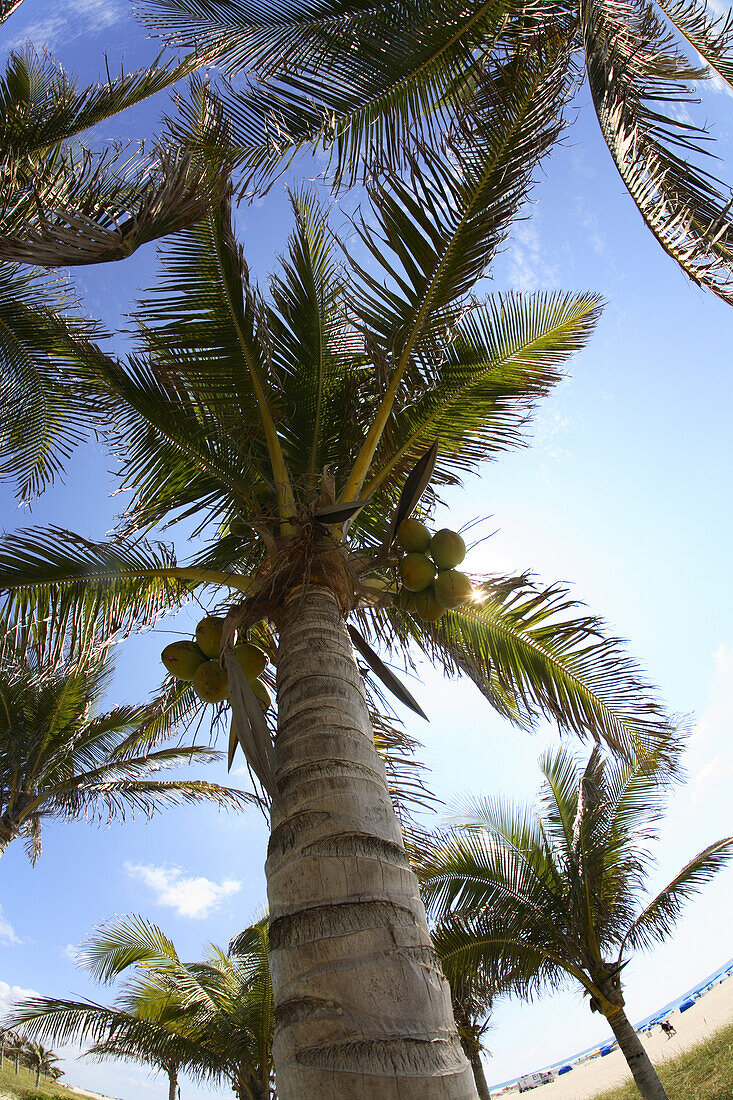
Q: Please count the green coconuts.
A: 11